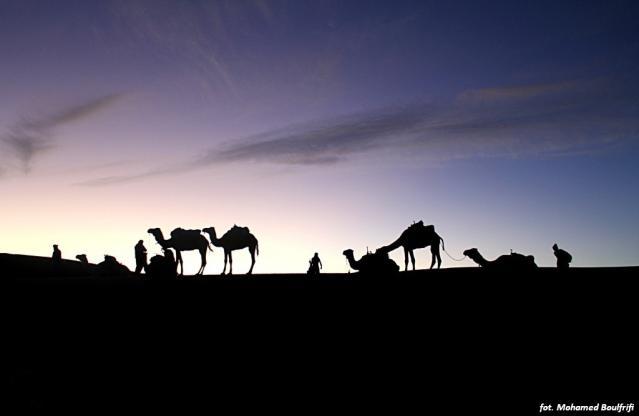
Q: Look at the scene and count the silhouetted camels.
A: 6